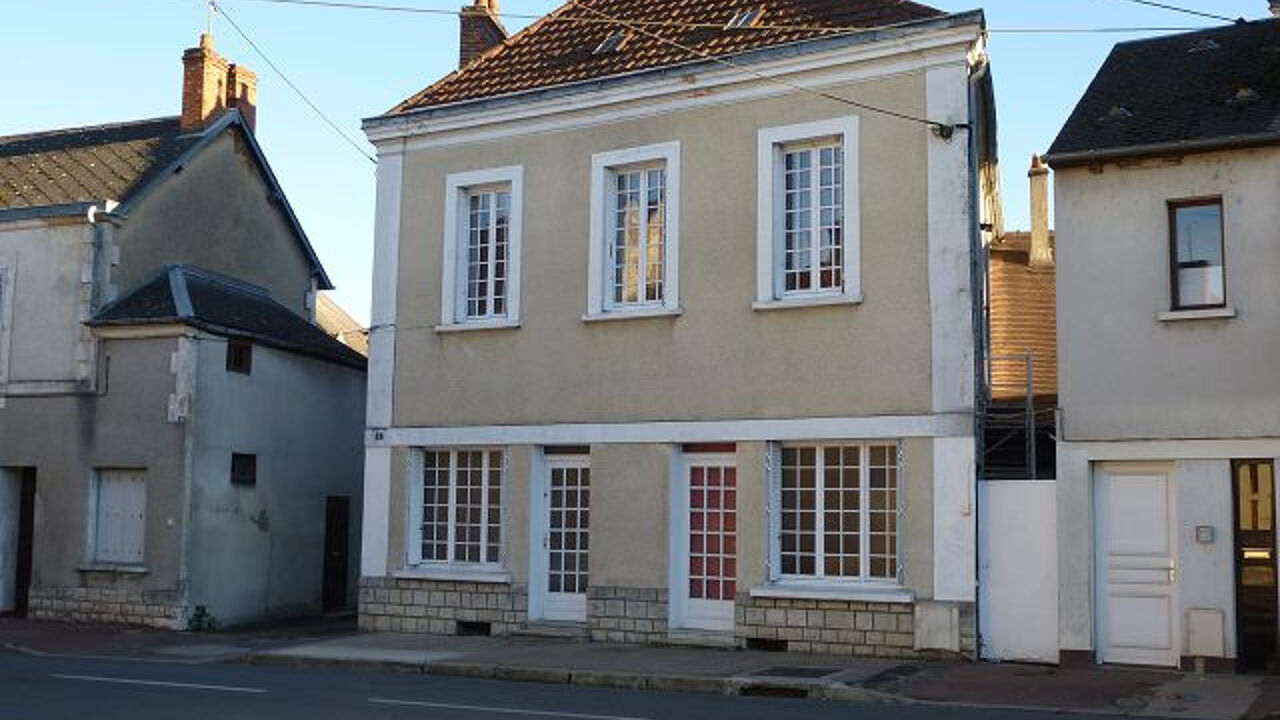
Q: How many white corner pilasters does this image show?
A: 2